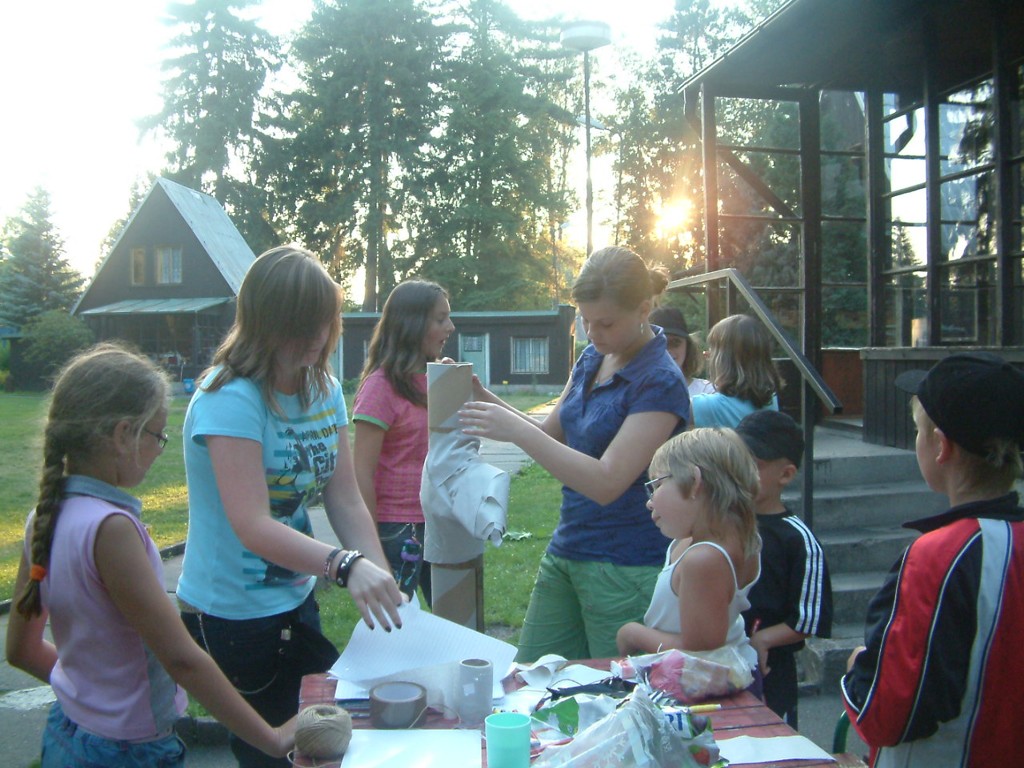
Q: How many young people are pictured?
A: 9